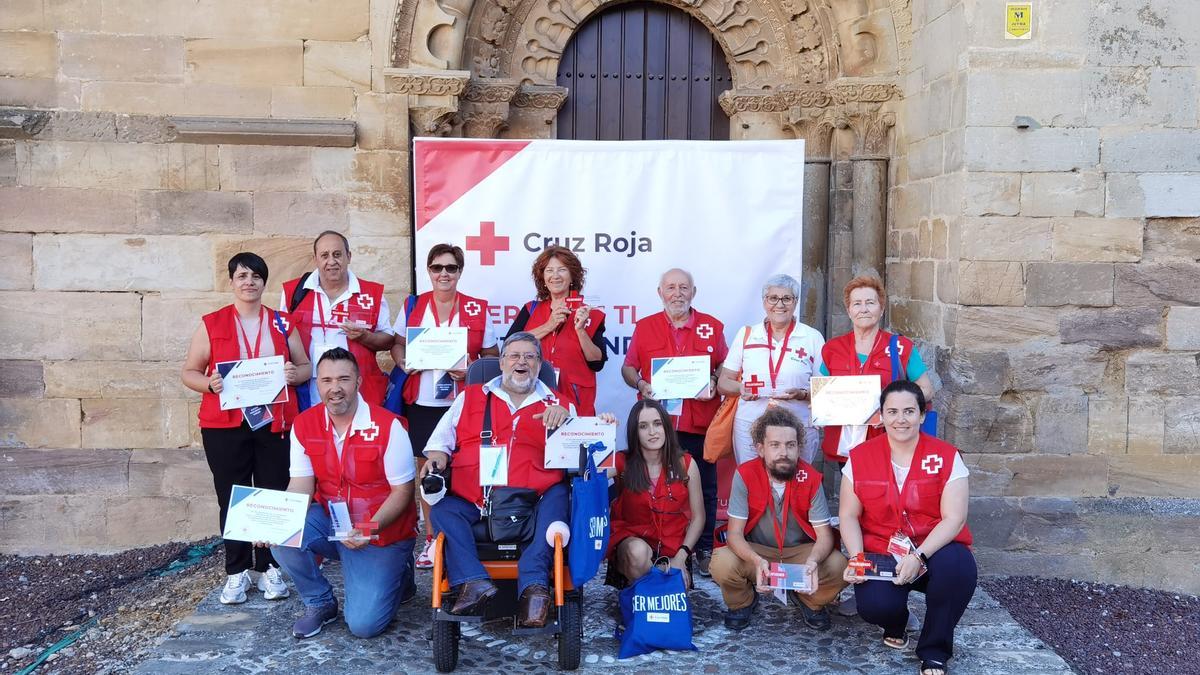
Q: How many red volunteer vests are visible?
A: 11